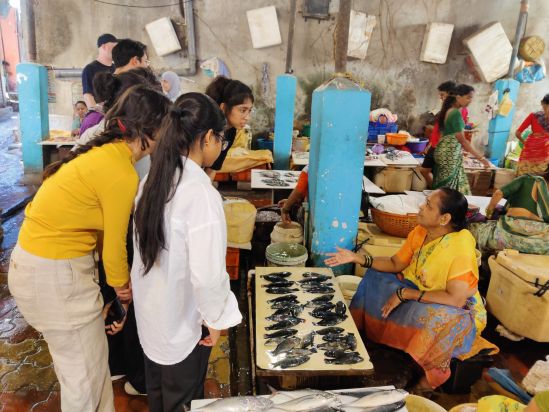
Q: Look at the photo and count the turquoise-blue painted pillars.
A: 4